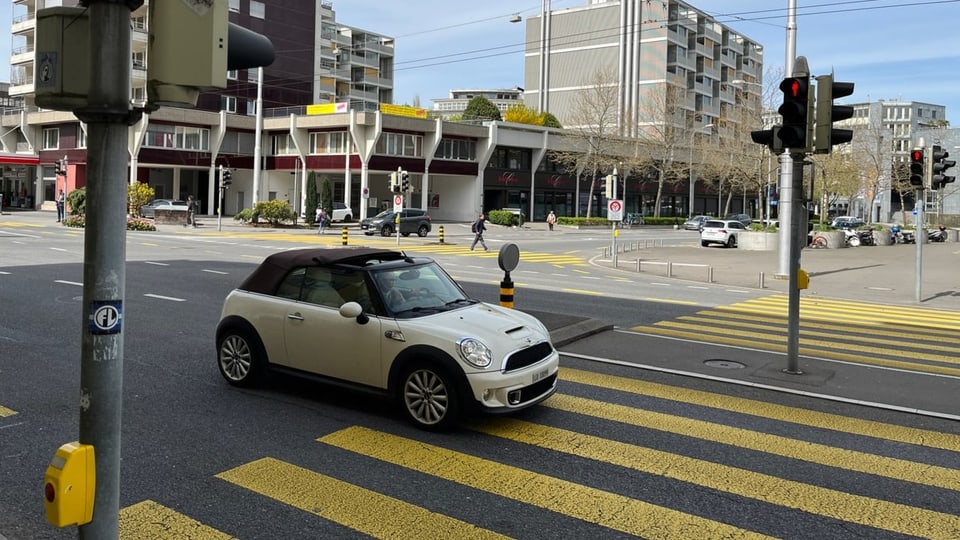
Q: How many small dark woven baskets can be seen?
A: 0